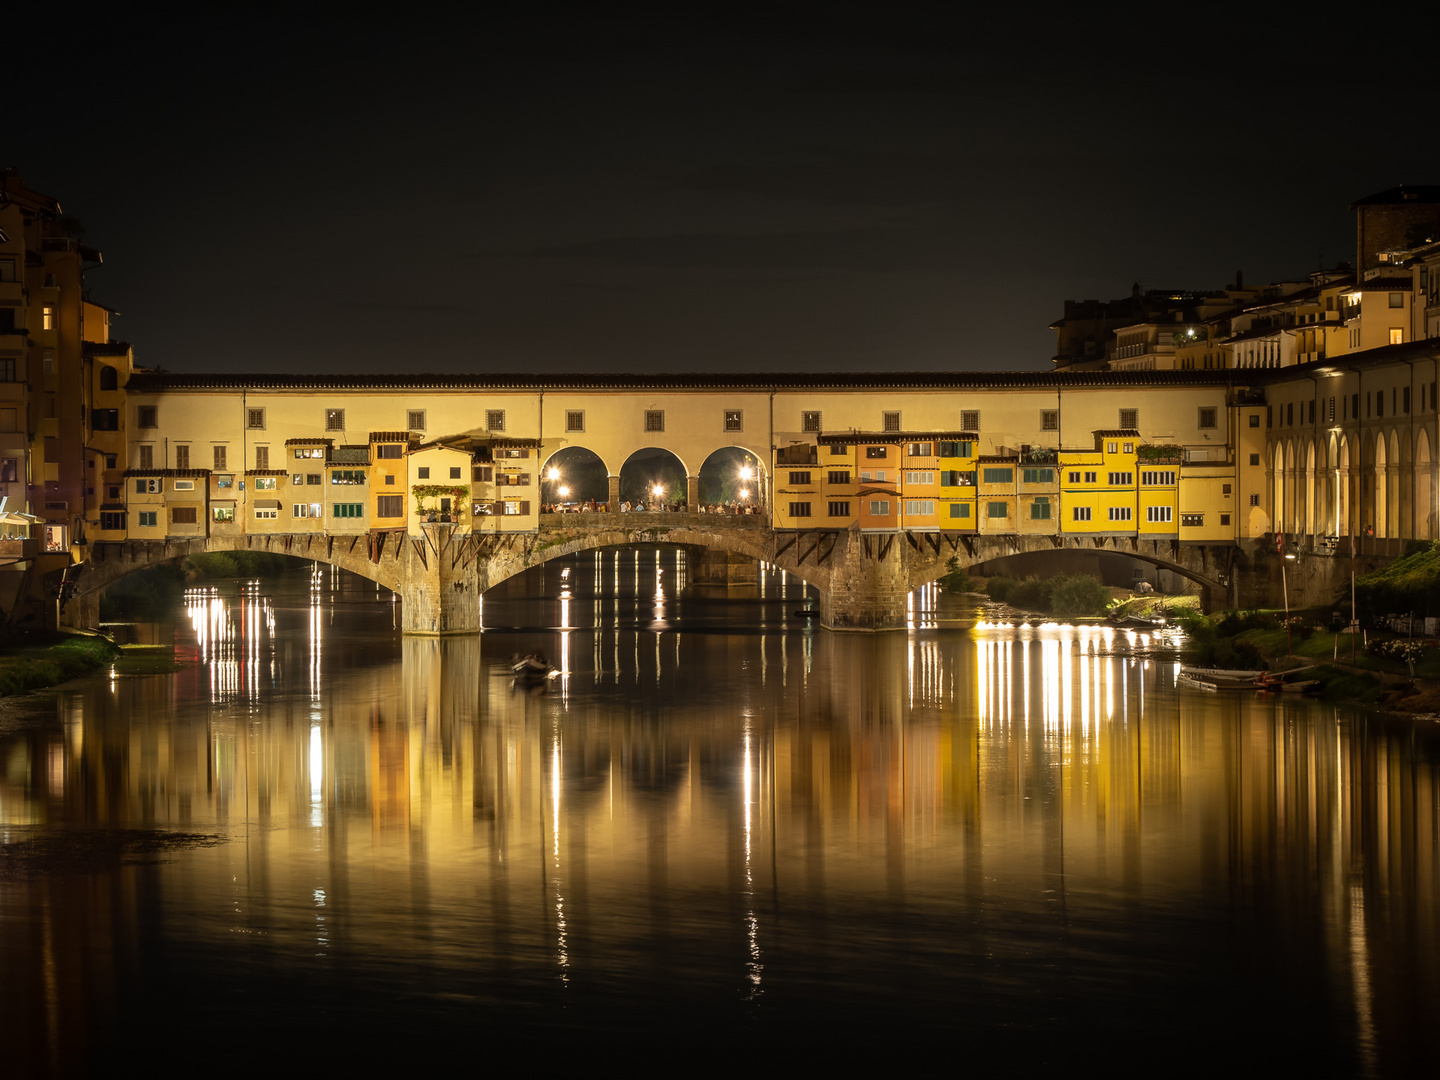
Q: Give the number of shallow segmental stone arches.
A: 3